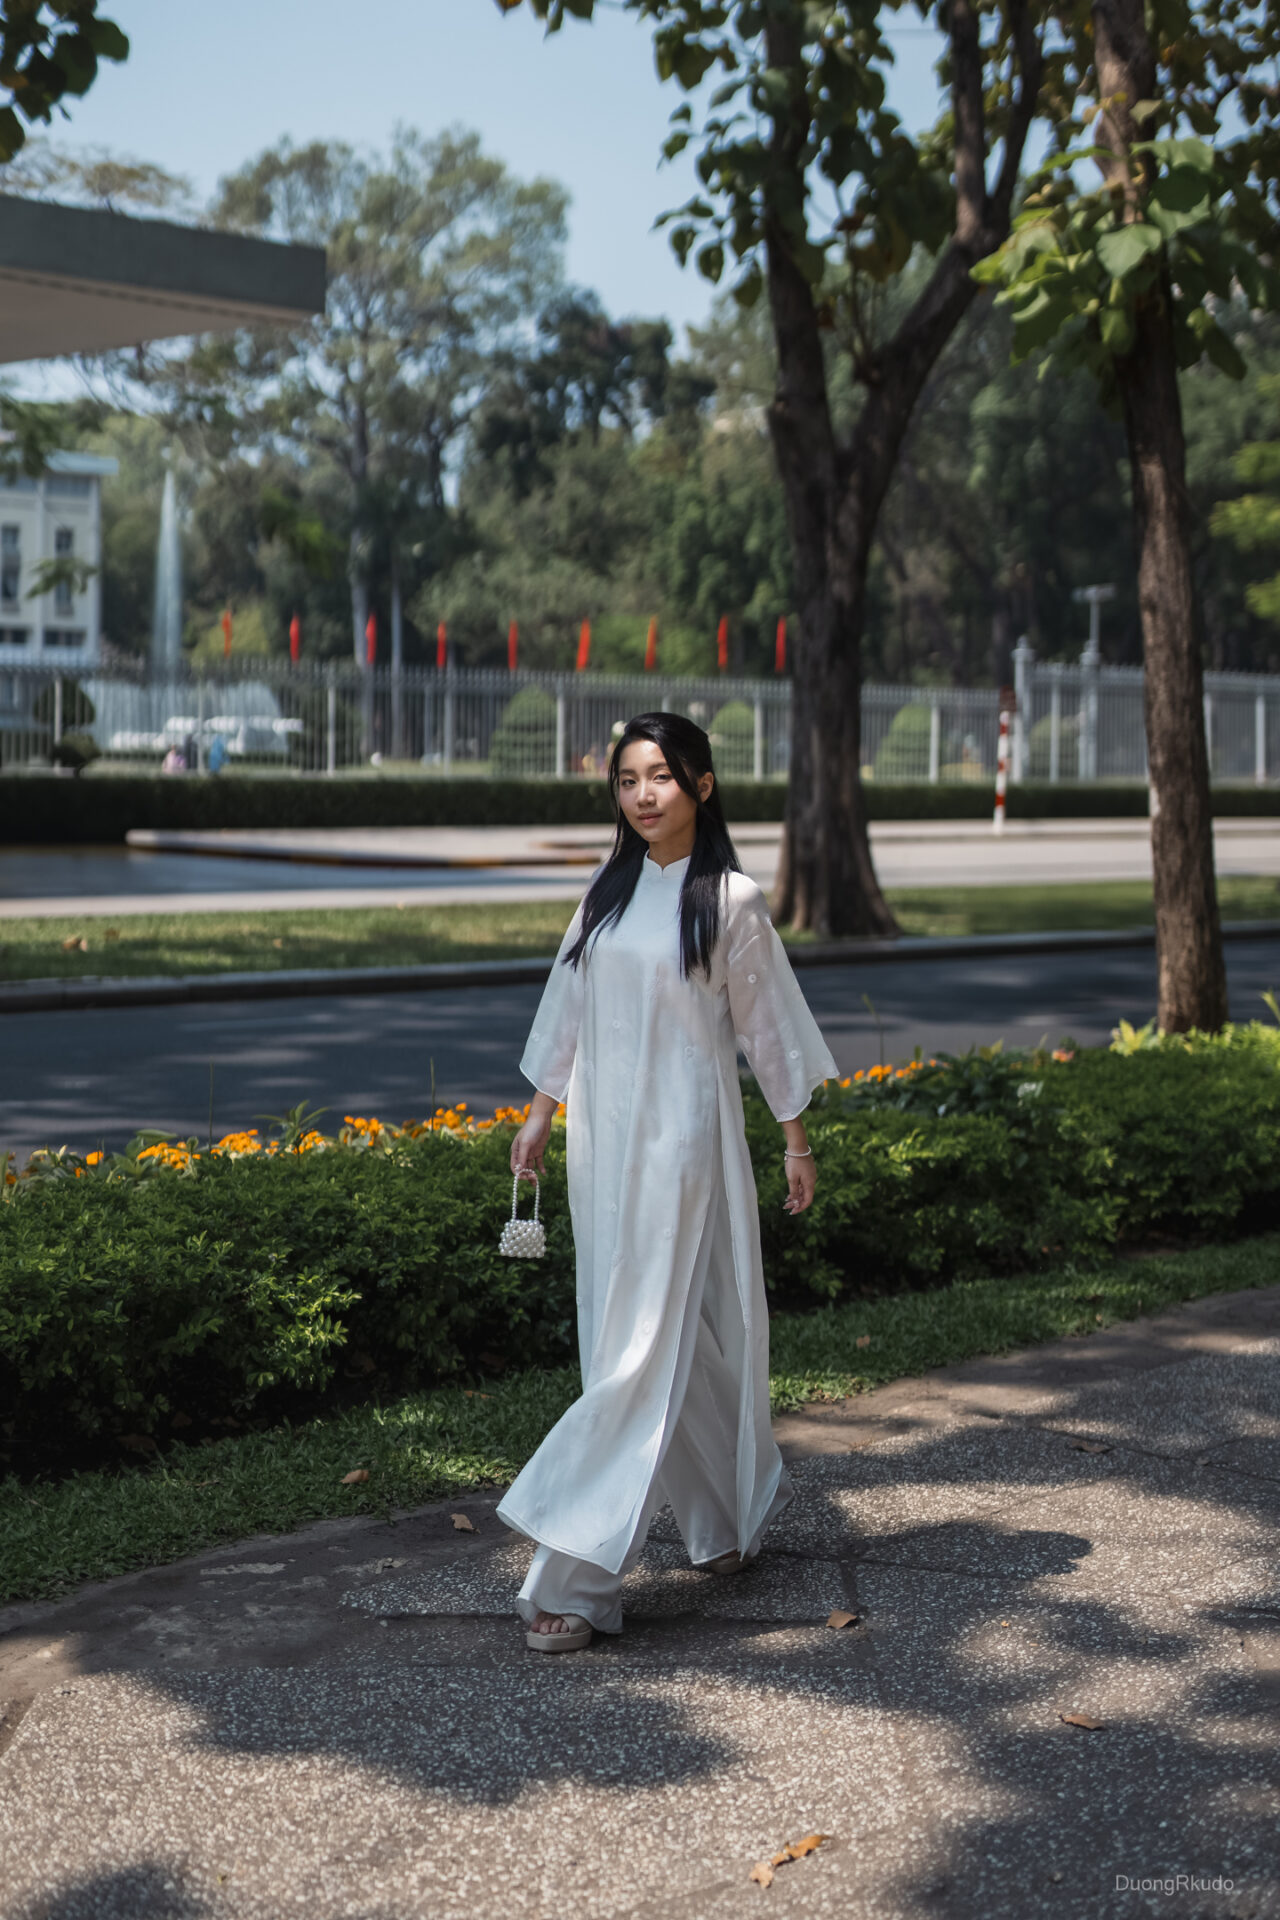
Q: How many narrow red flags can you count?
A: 9